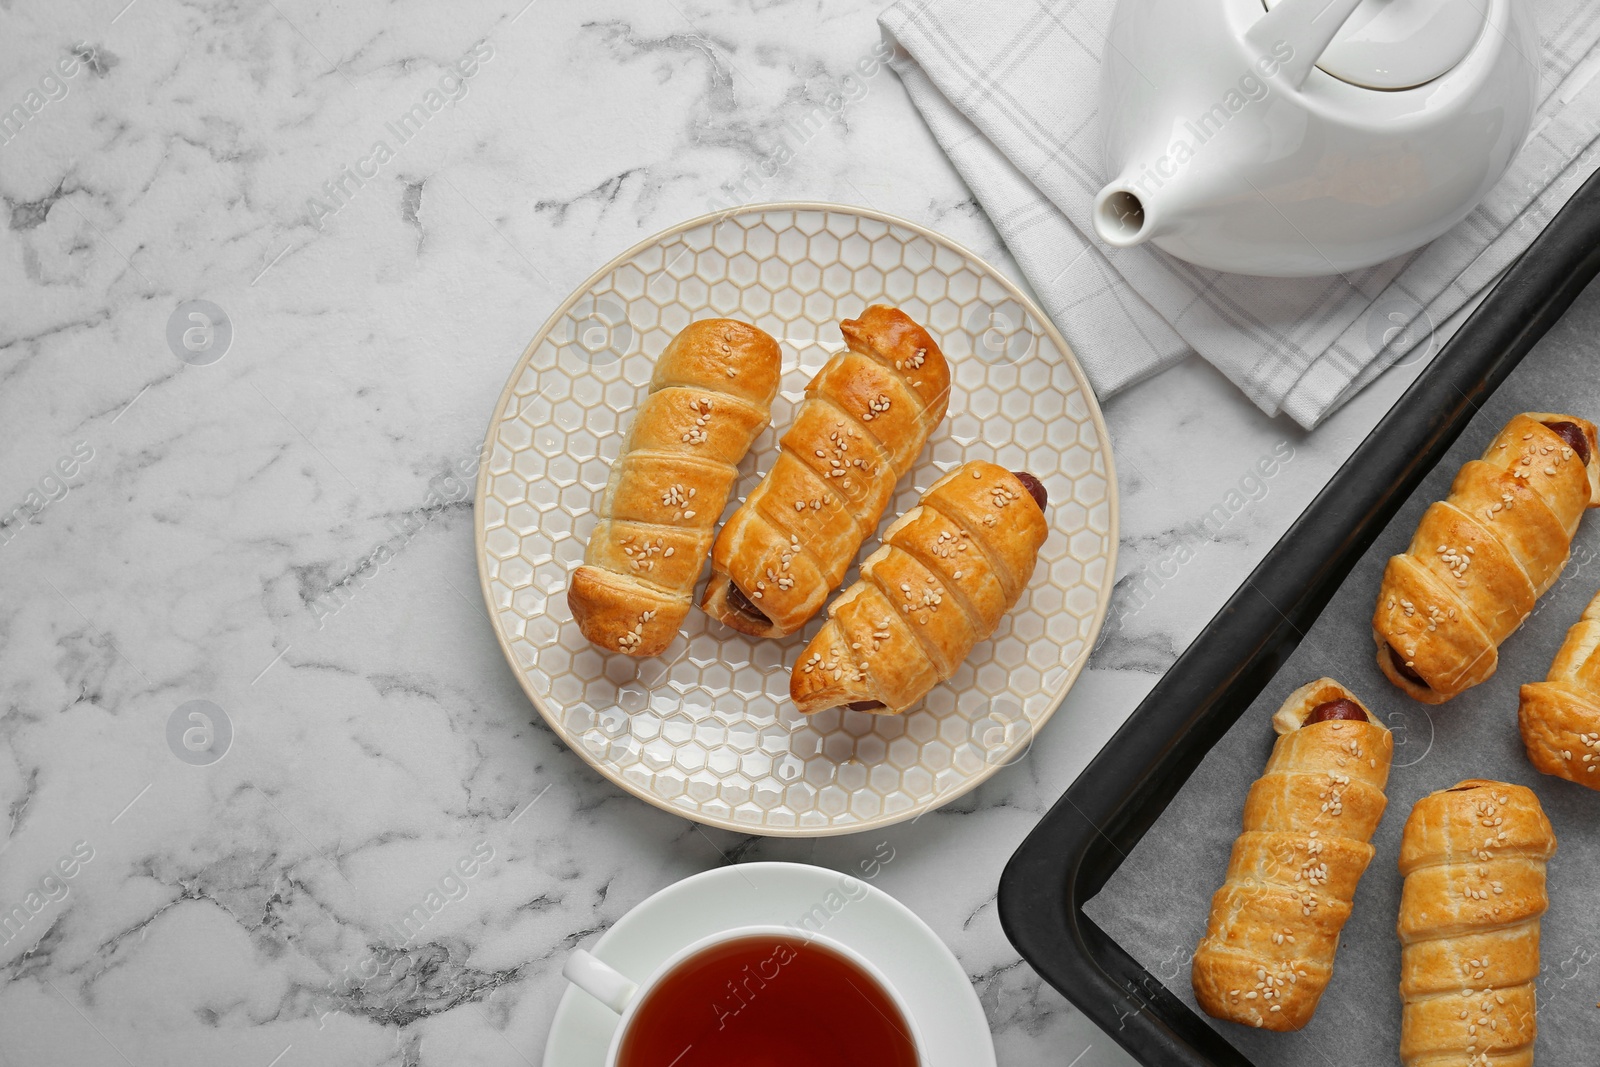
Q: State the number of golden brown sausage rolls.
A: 7